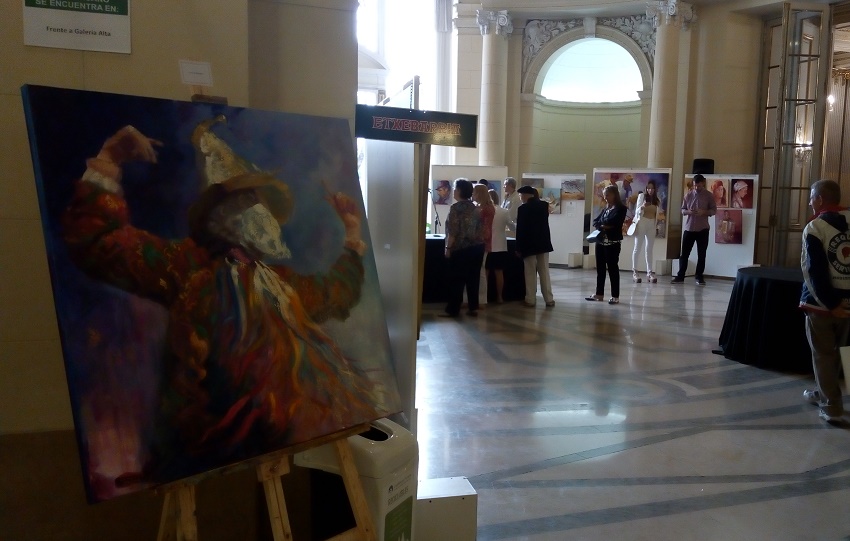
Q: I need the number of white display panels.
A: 4